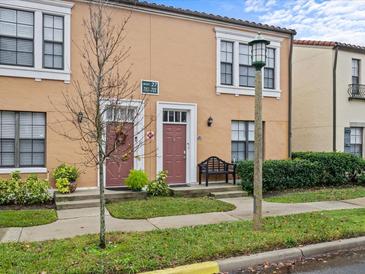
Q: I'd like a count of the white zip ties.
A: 0